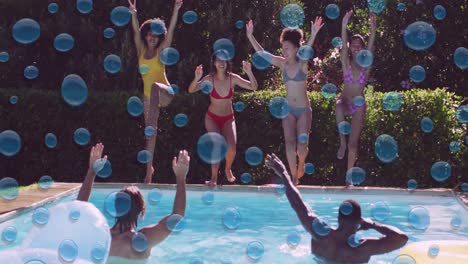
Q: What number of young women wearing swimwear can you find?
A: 4